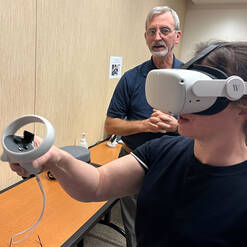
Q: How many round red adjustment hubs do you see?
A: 0